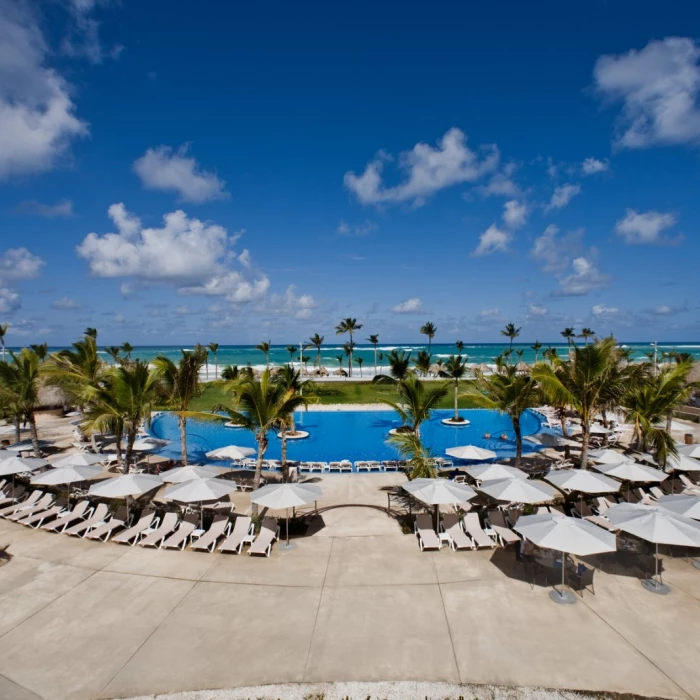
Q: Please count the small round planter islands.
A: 4